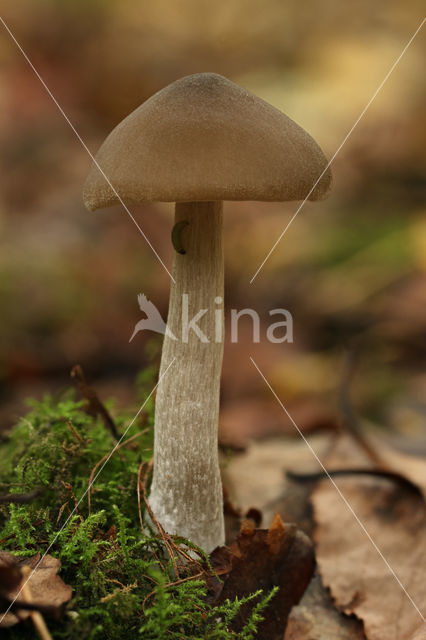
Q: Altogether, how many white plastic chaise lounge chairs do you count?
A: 0